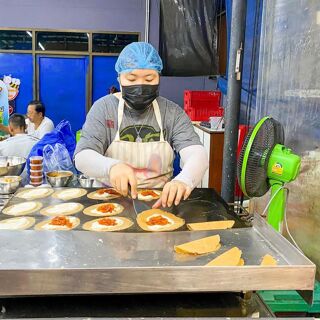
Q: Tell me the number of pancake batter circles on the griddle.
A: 11